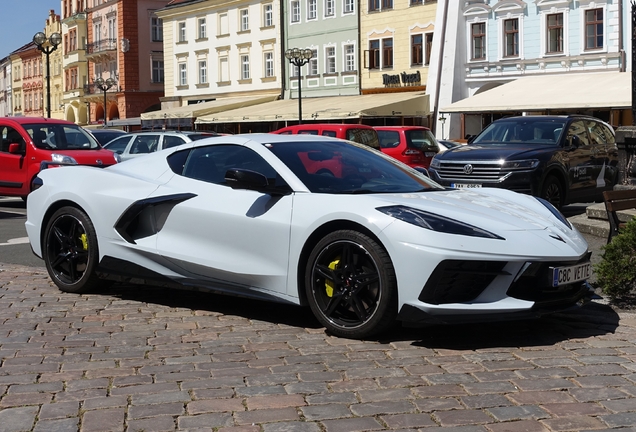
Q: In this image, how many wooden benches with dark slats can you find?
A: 1